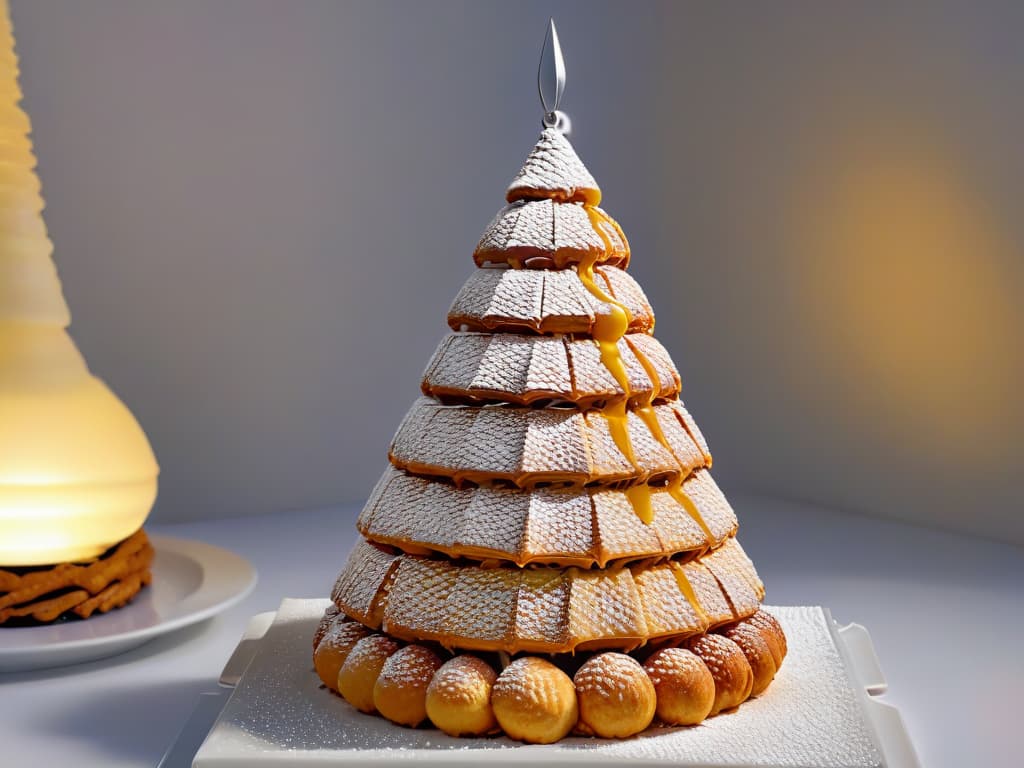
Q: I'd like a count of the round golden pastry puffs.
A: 11